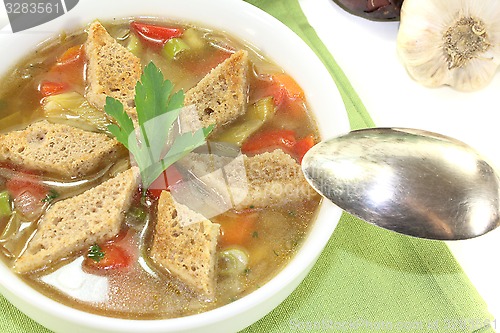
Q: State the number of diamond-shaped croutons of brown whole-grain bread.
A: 6